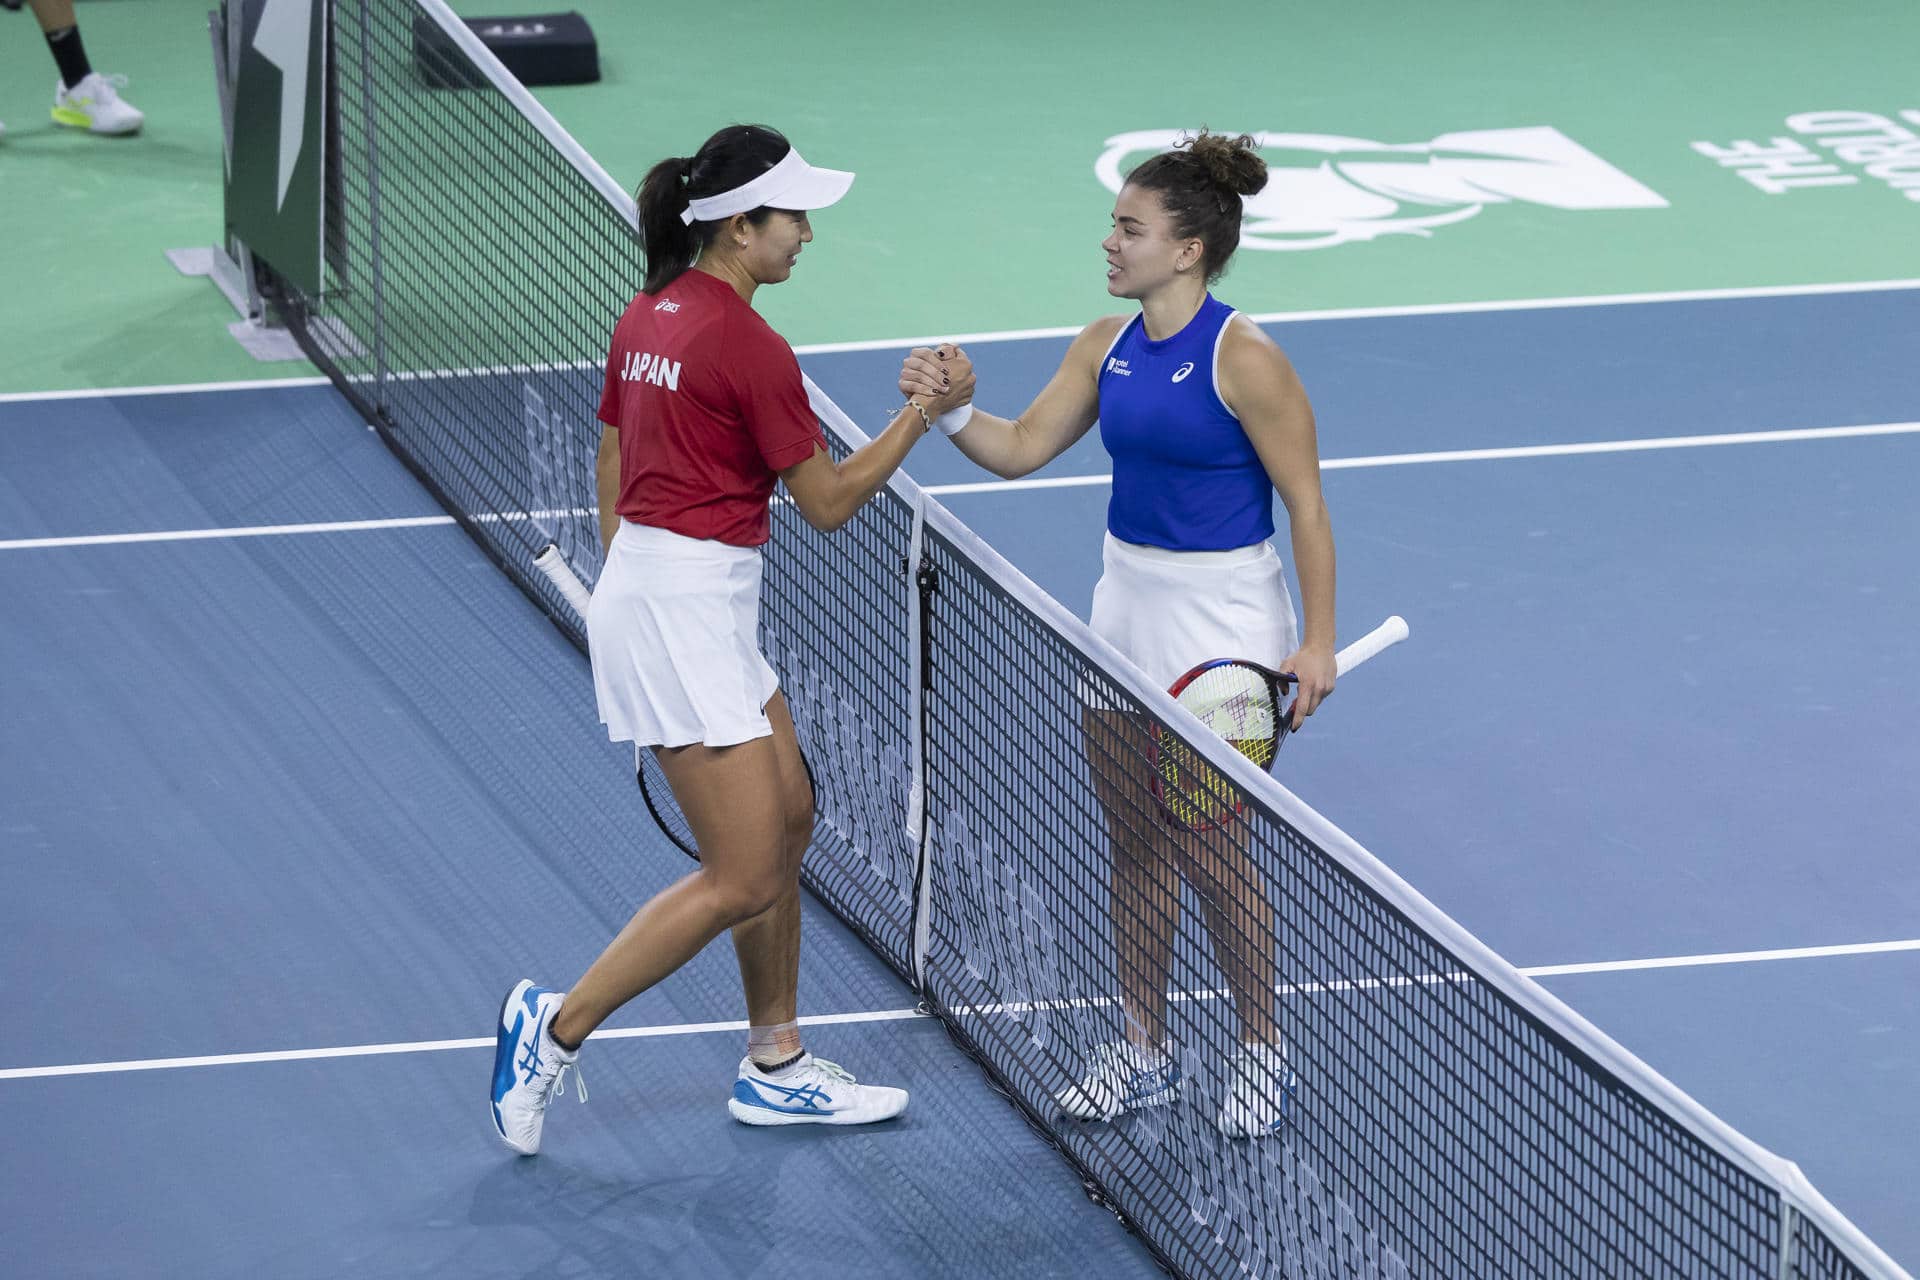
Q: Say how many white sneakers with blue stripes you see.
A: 4